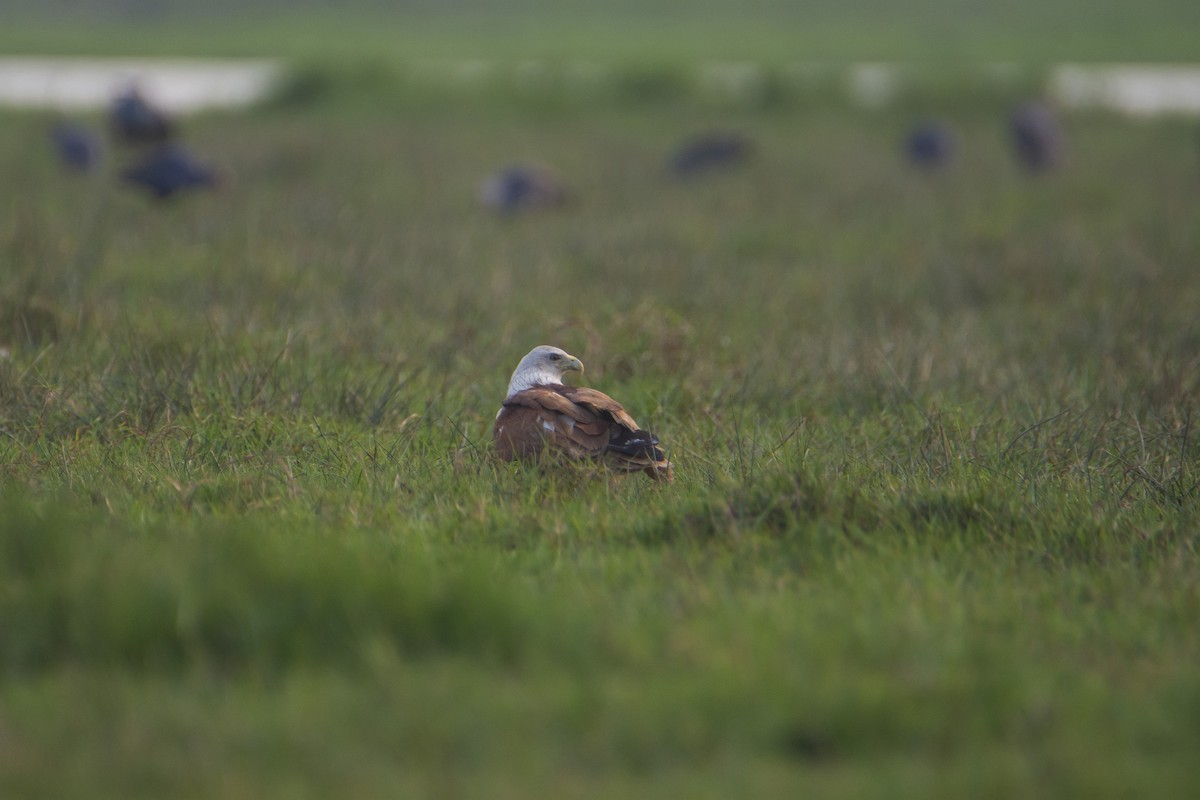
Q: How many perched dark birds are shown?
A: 7